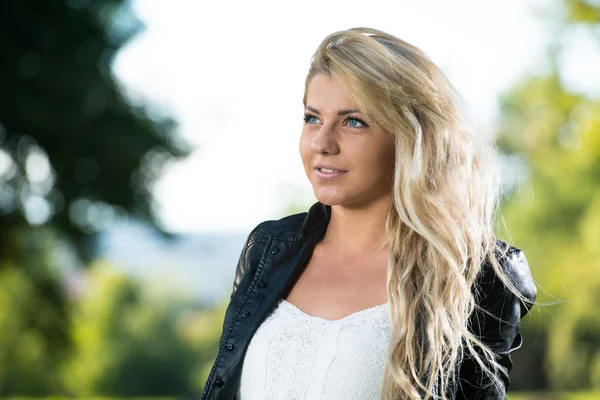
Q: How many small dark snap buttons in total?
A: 5